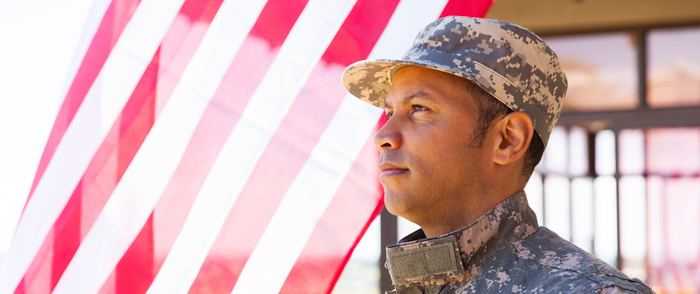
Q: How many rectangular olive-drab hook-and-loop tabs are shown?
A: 1